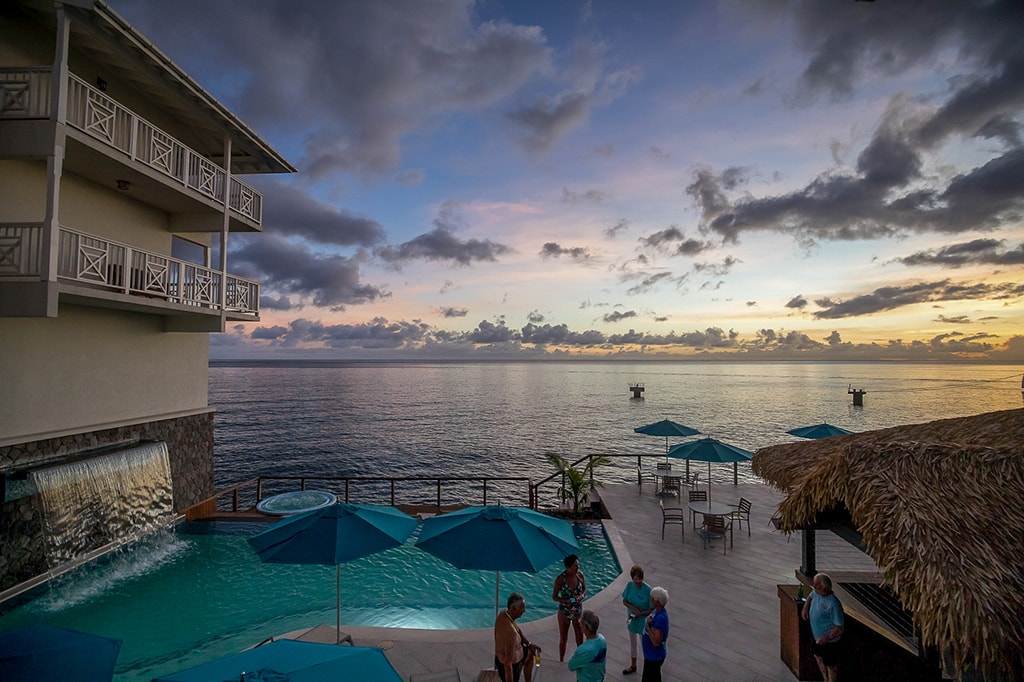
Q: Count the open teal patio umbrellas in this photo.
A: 7